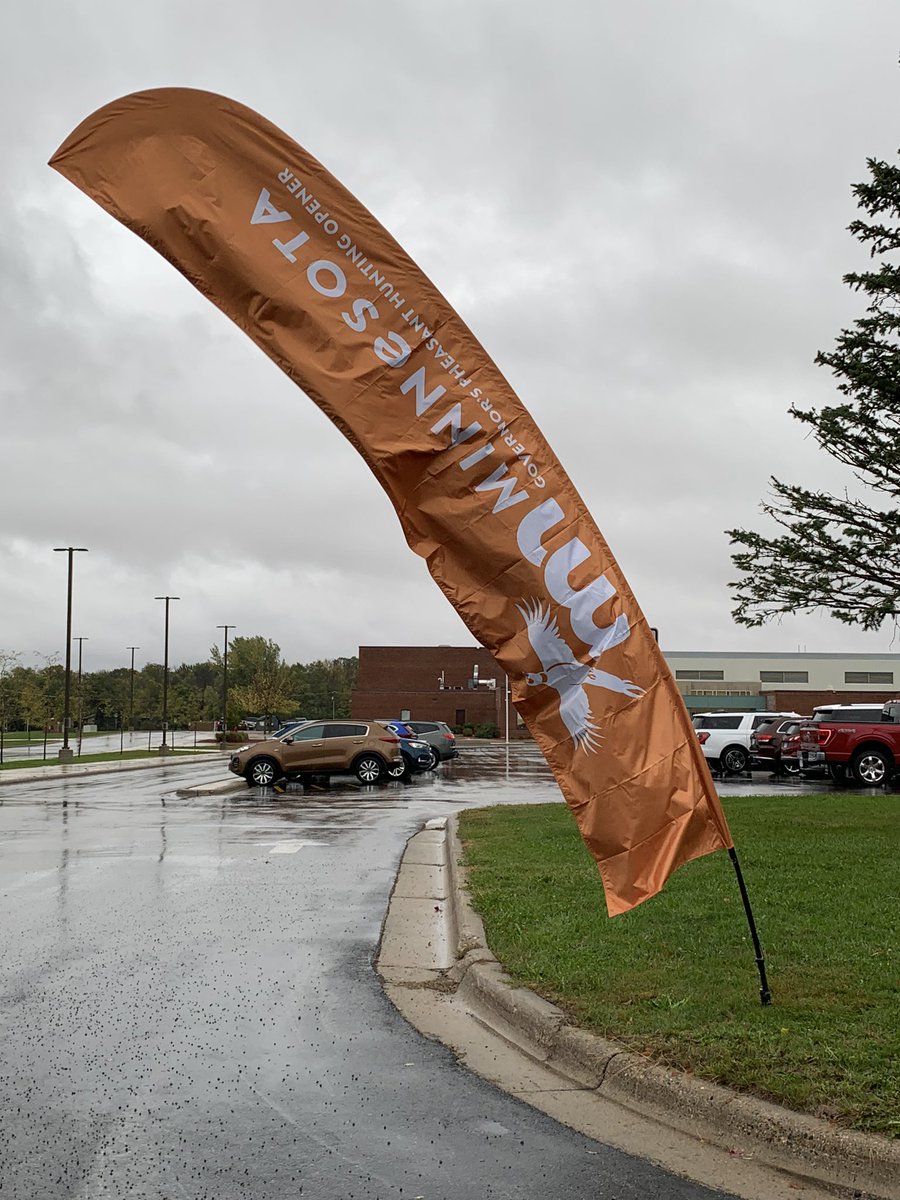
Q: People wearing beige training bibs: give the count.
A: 0